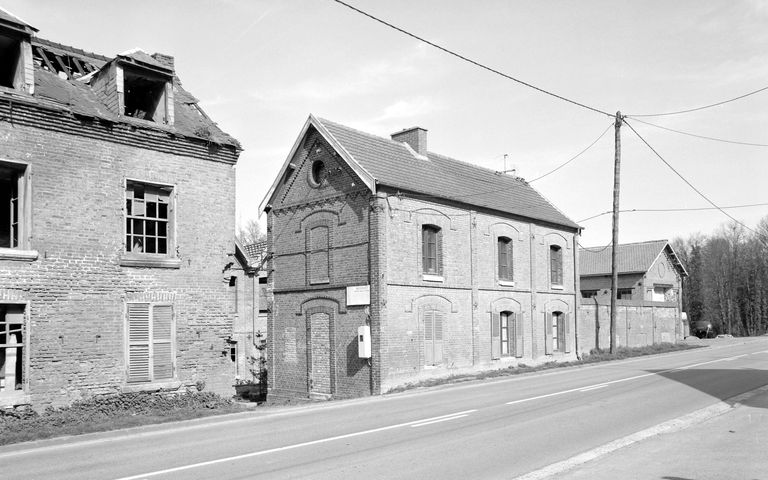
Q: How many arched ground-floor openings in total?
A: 4